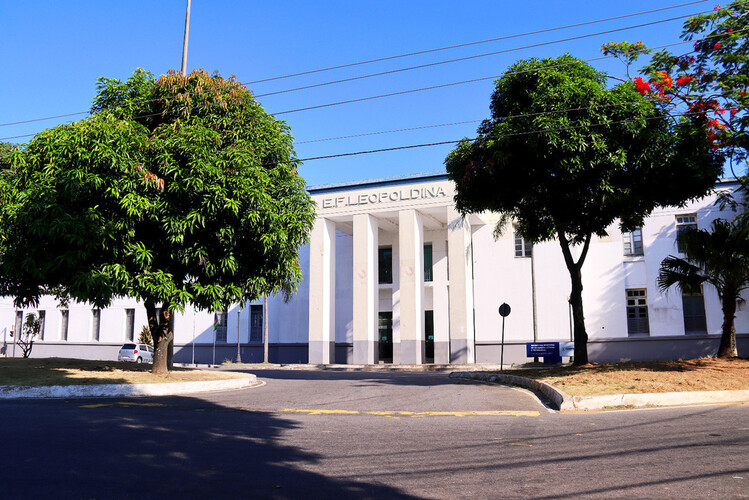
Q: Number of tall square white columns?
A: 4